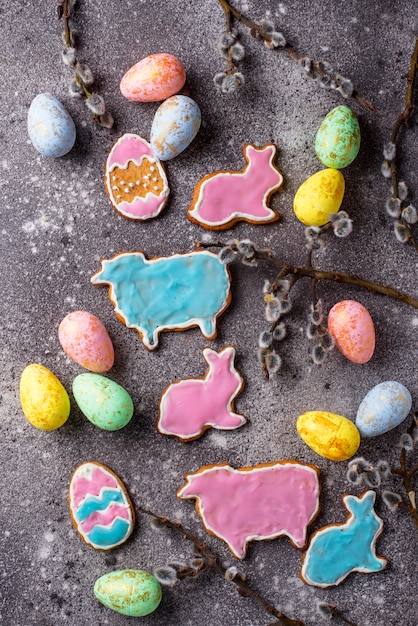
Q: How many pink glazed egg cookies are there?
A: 2